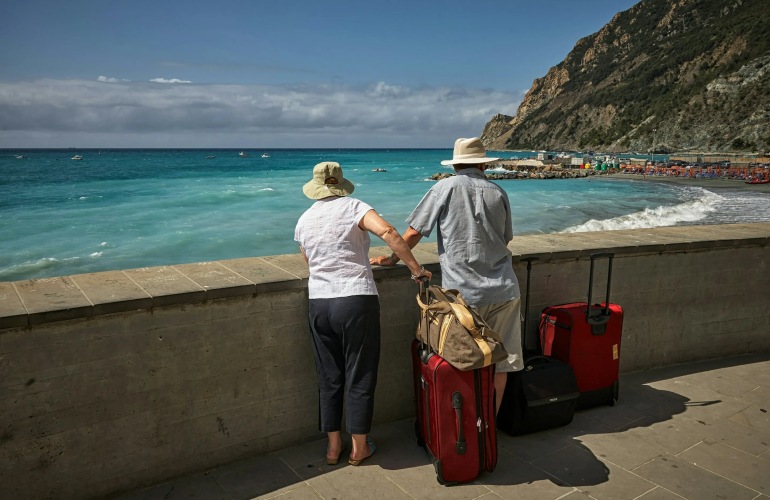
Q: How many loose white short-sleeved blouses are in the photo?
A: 1